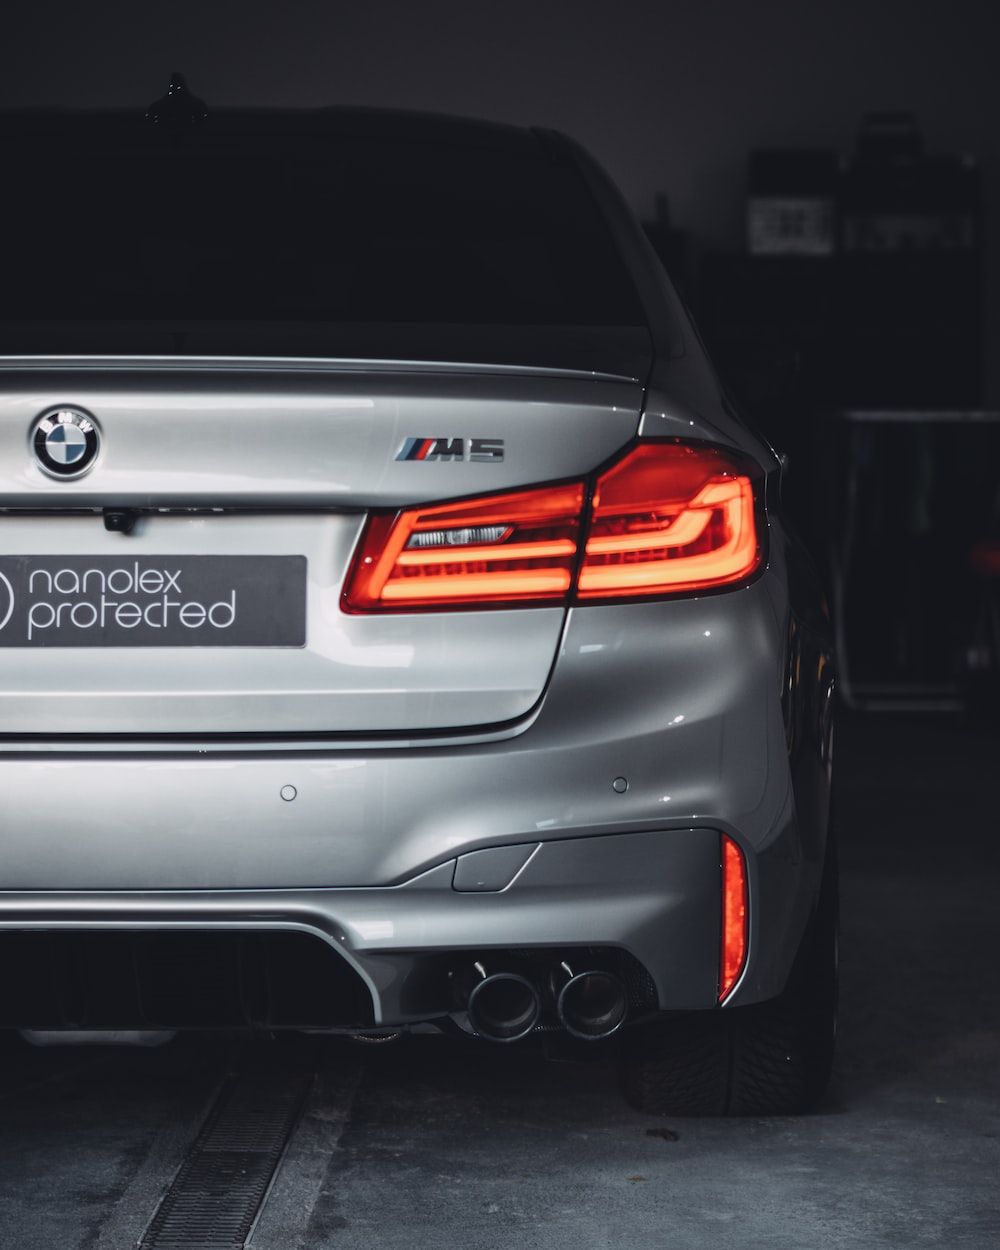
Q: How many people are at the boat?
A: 0